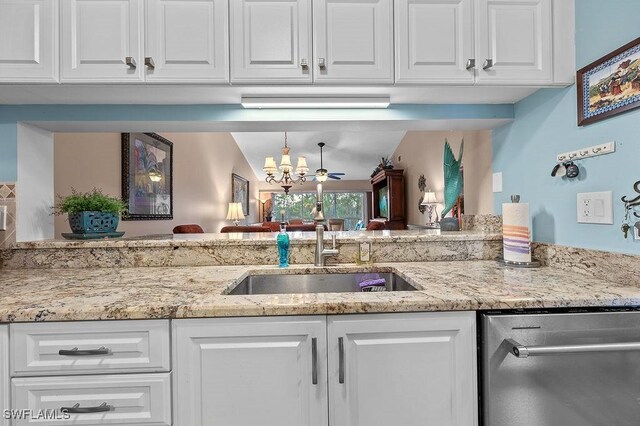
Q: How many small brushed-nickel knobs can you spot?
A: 6